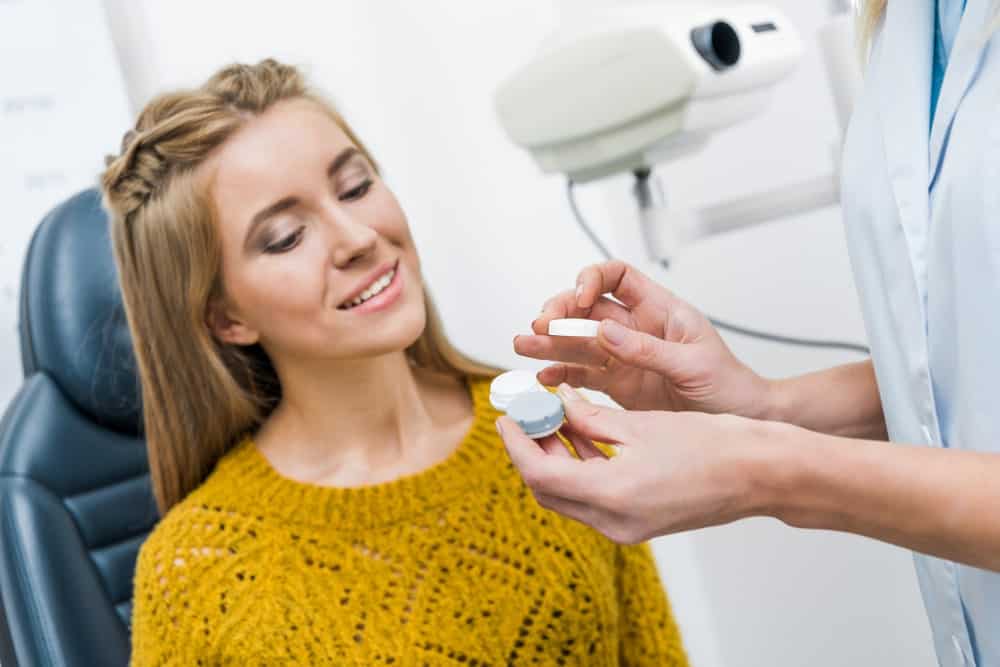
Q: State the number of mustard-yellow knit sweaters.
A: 1